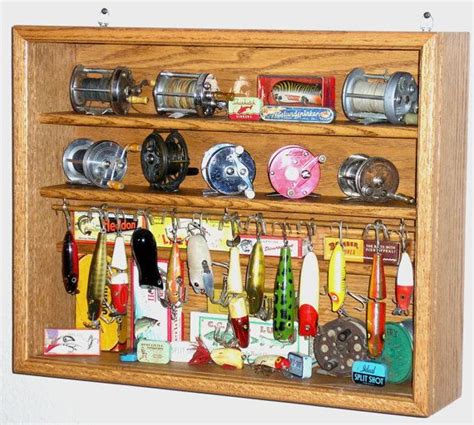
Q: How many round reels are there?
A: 10